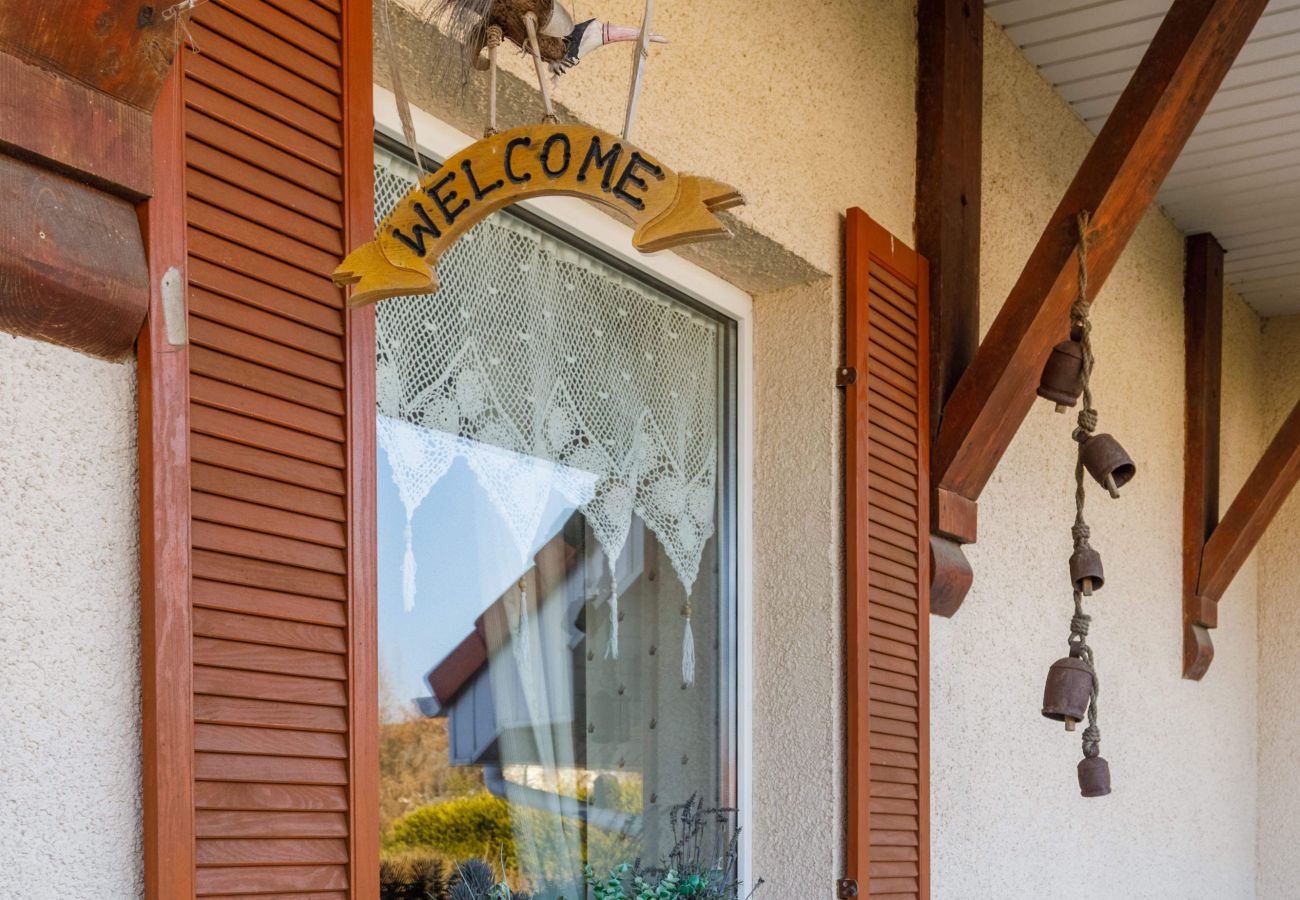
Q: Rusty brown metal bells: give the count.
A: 5